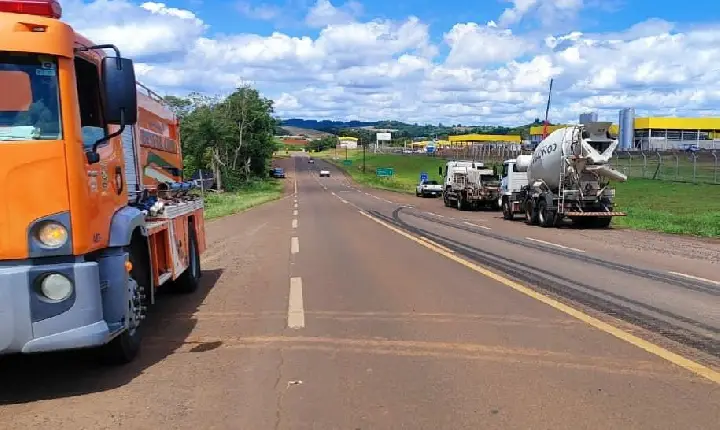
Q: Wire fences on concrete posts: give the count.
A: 1